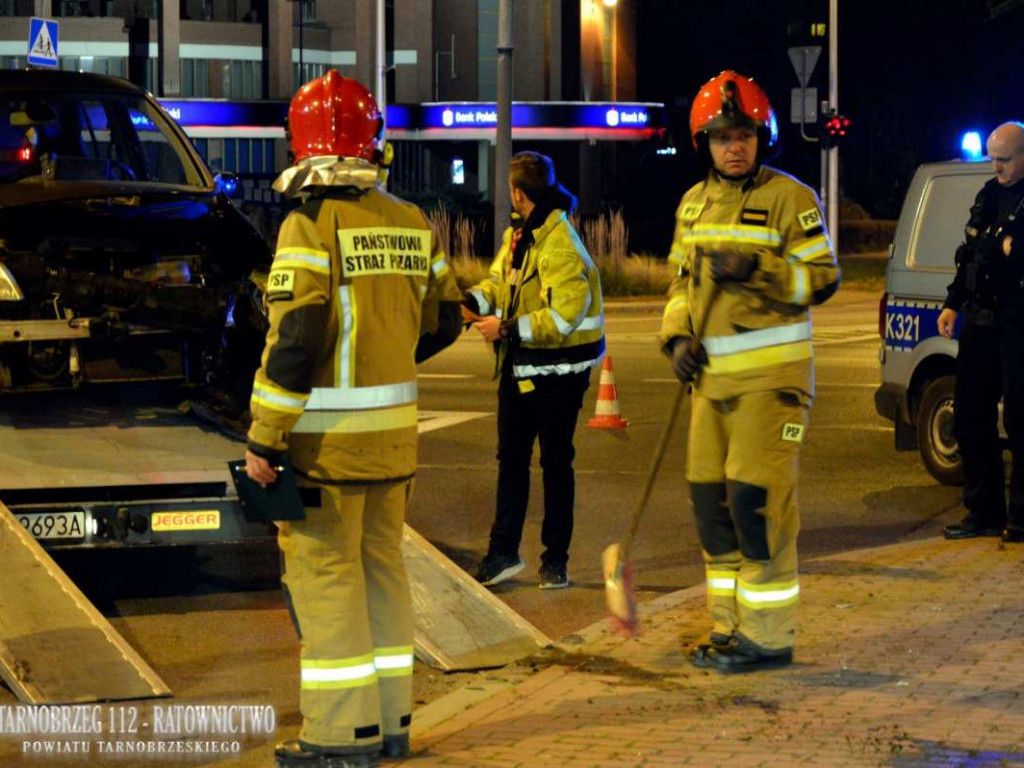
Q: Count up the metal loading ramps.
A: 2